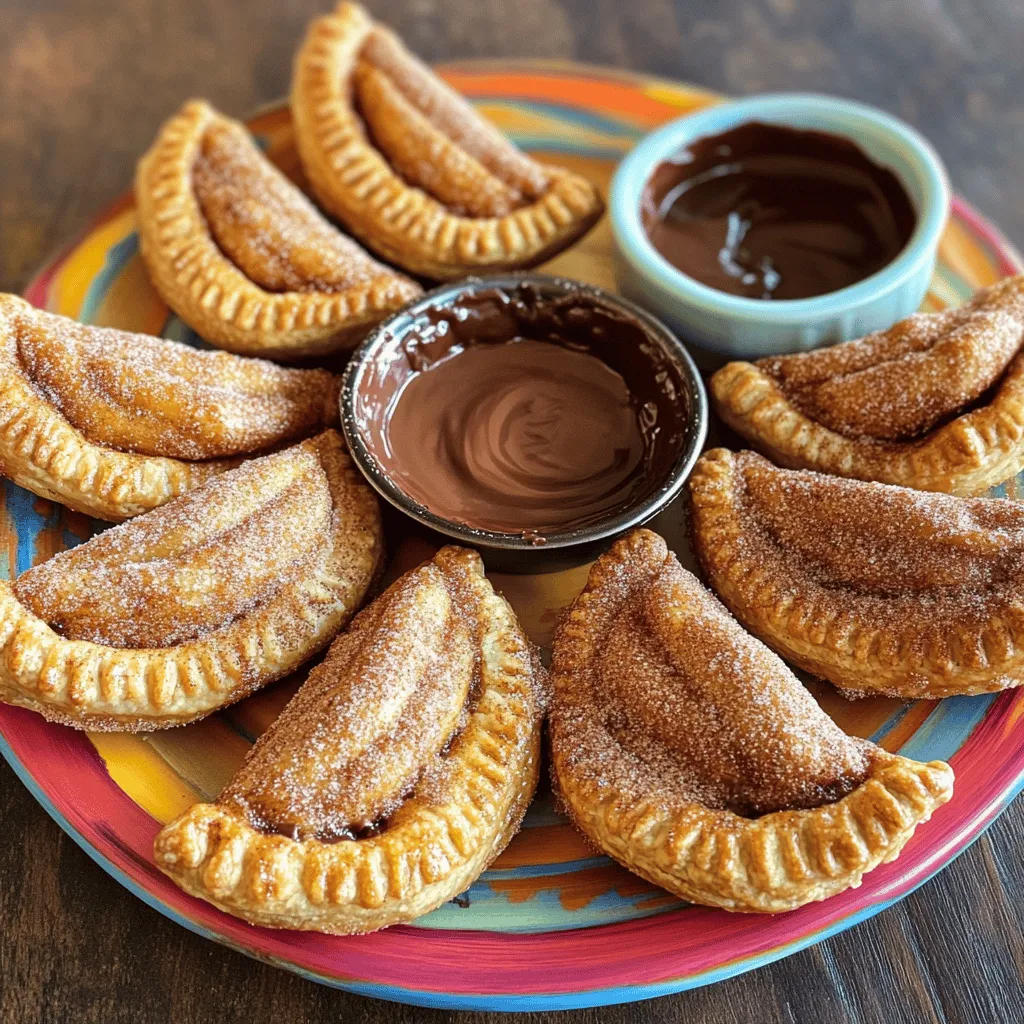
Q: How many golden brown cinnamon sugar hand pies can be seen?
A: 8